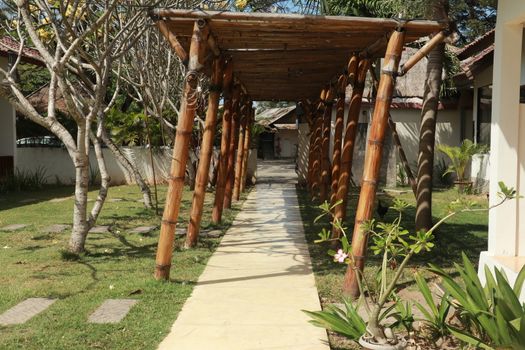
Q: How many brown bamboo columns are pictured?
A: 12